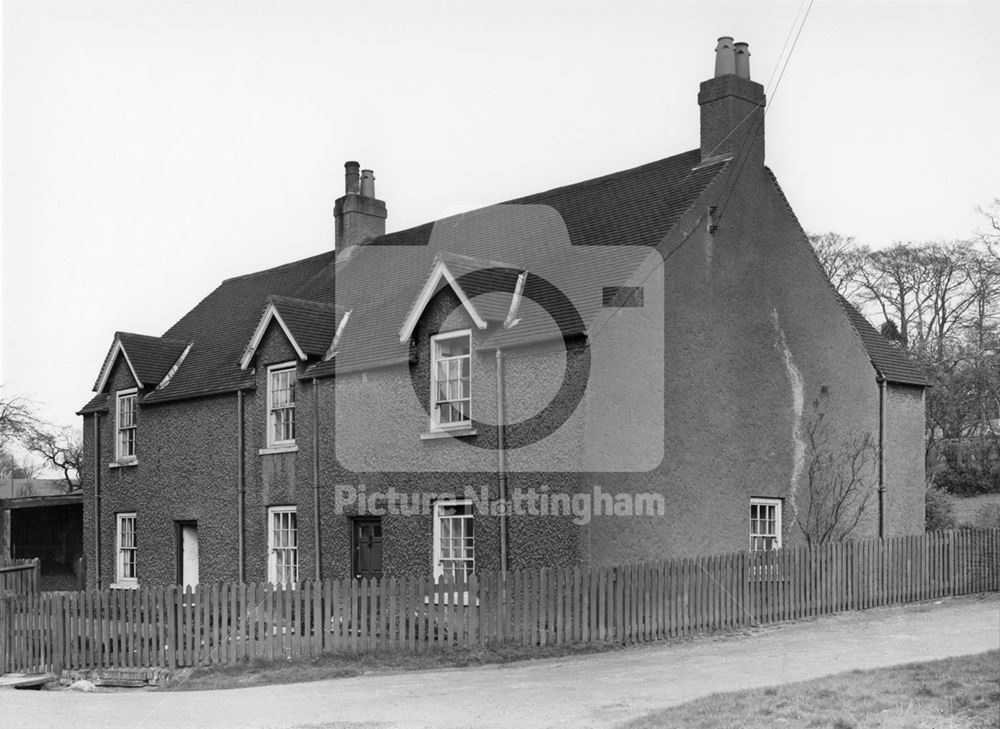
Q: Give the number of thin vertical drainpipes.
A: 5